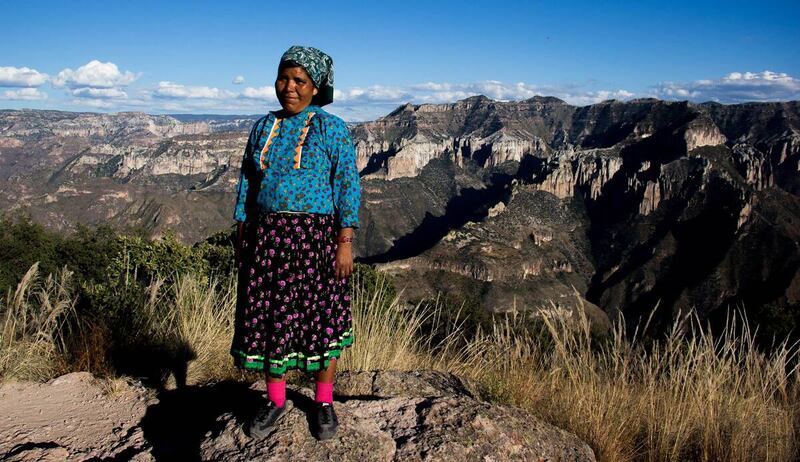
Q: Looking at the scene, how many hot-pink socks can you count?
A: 2